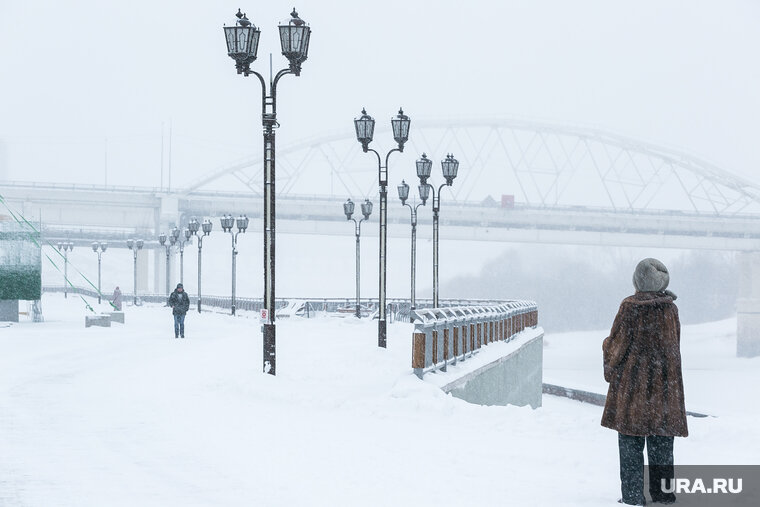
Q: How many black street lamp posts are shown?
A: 12